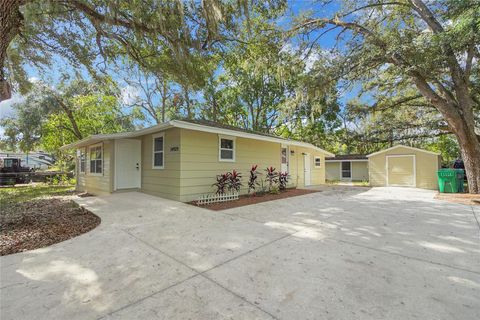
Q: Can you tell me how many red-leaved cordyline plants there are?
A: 5